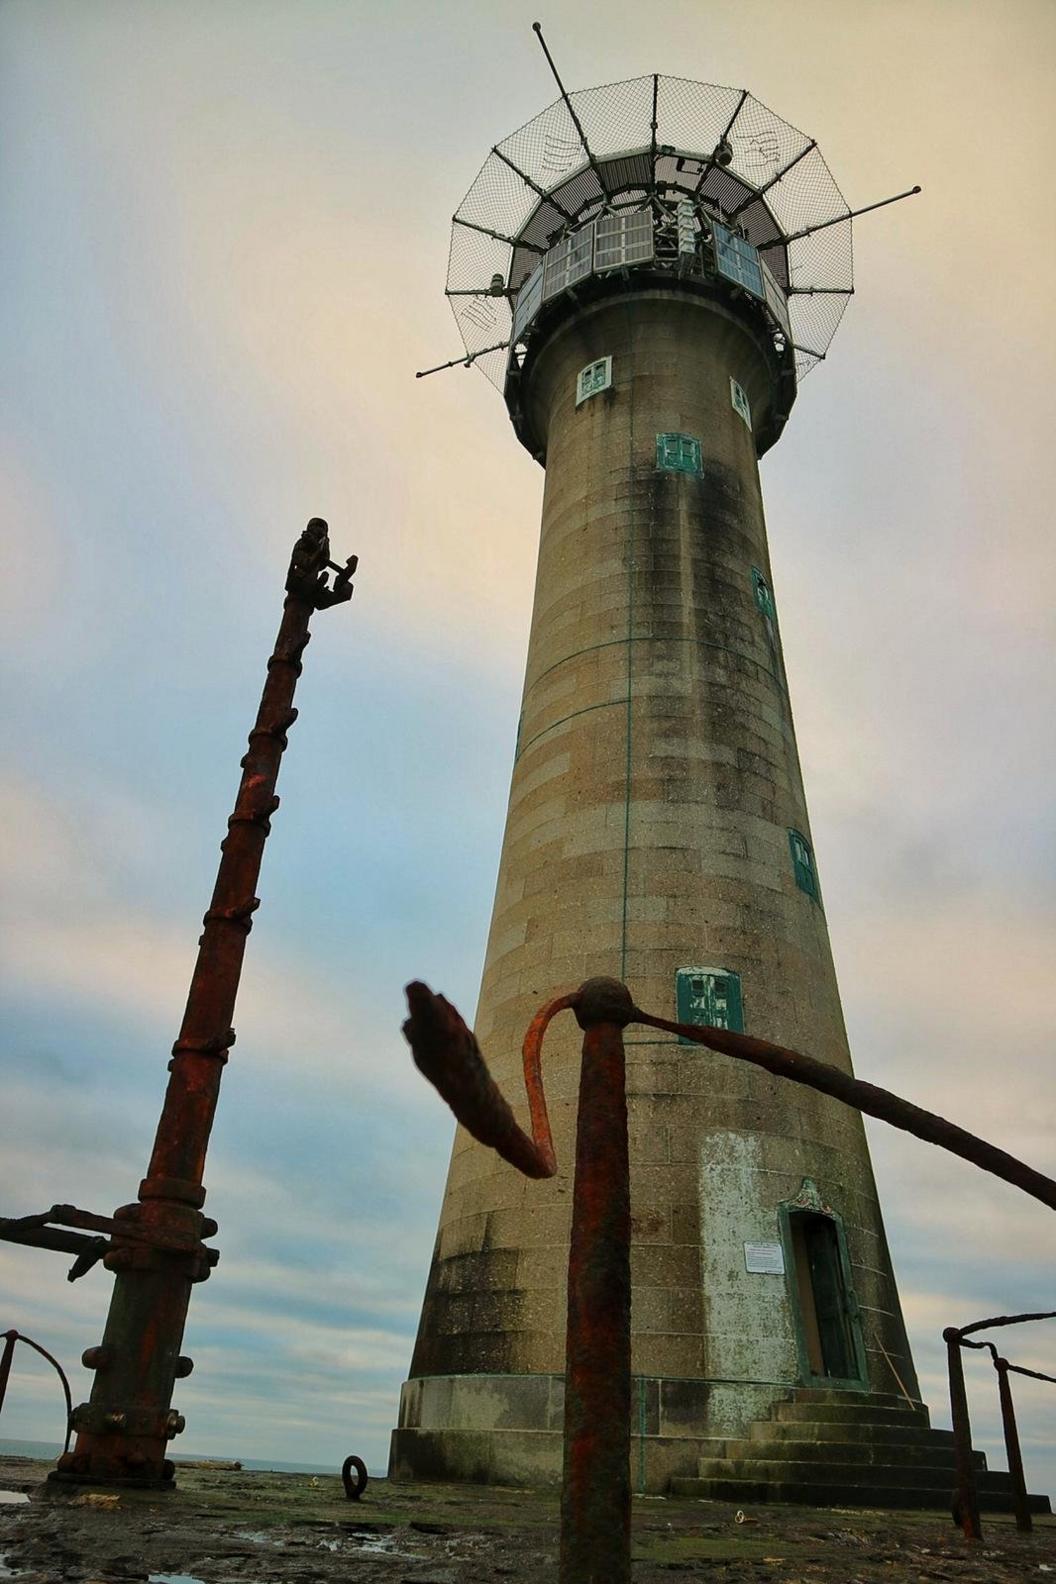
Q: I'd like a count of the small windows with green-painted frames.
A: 4